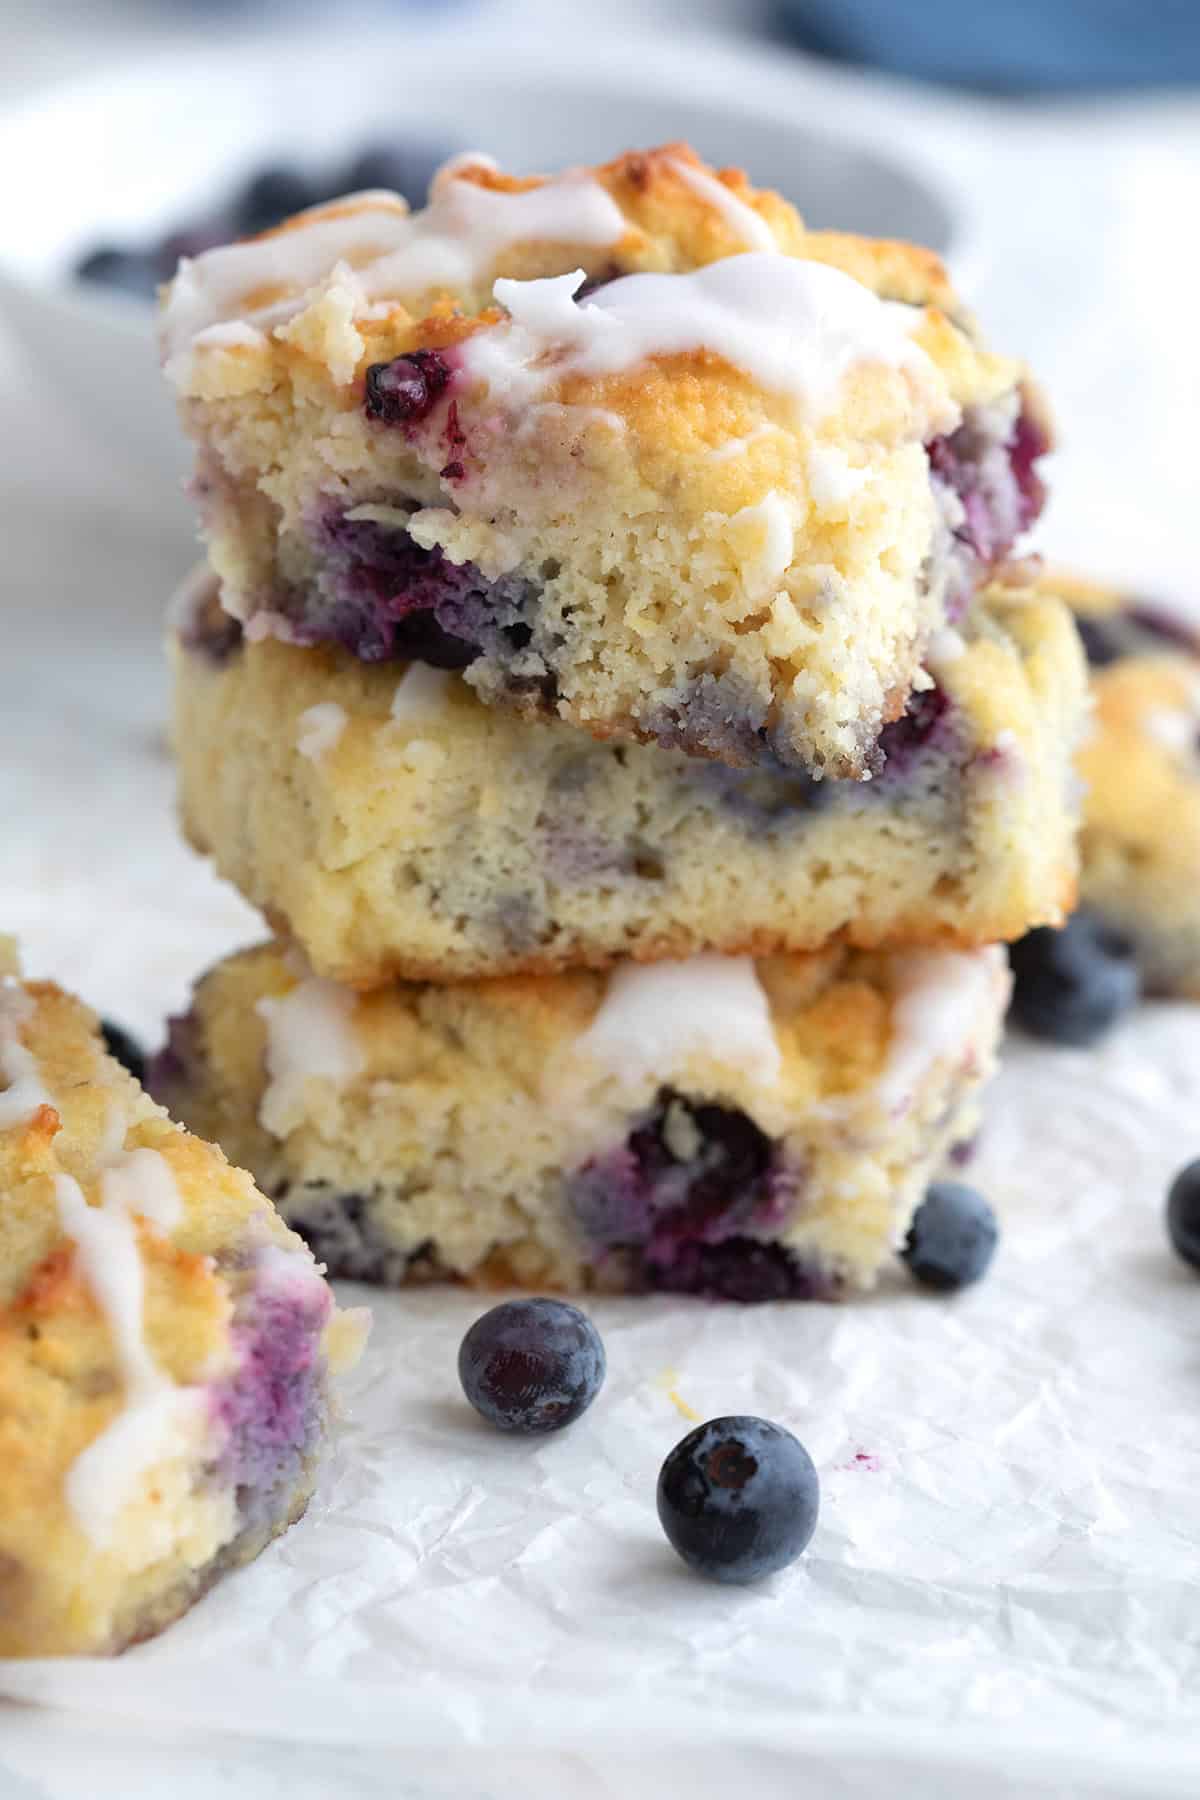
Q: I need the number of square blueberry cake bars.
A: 5